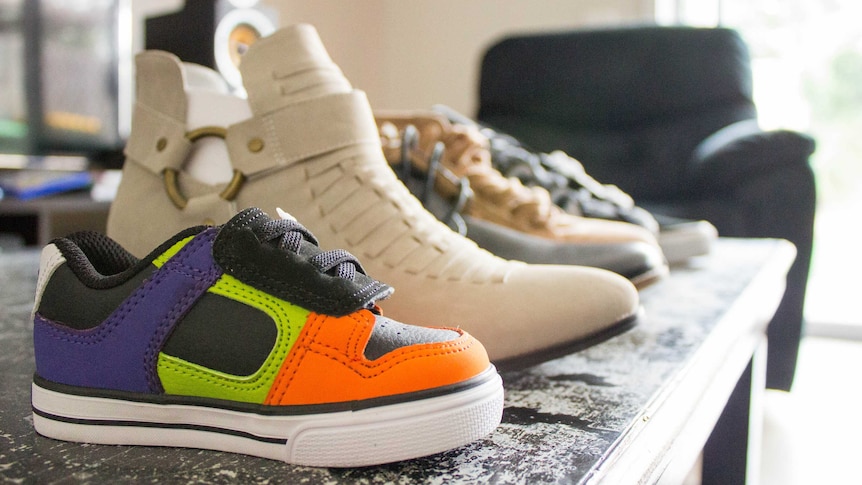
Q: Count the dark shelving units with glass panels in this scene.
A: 1